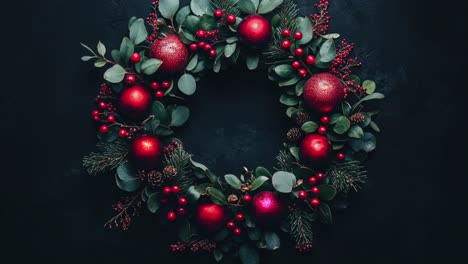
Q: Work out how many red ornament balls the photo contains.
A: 8